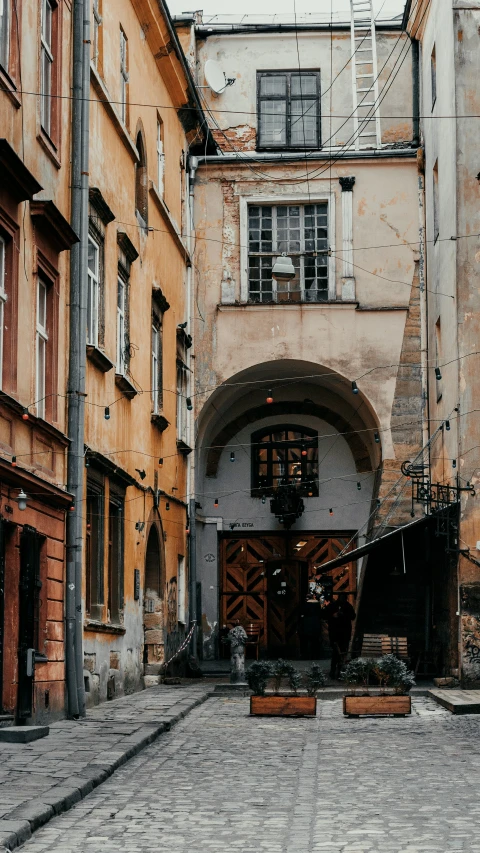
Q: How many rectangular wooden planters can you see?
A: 2